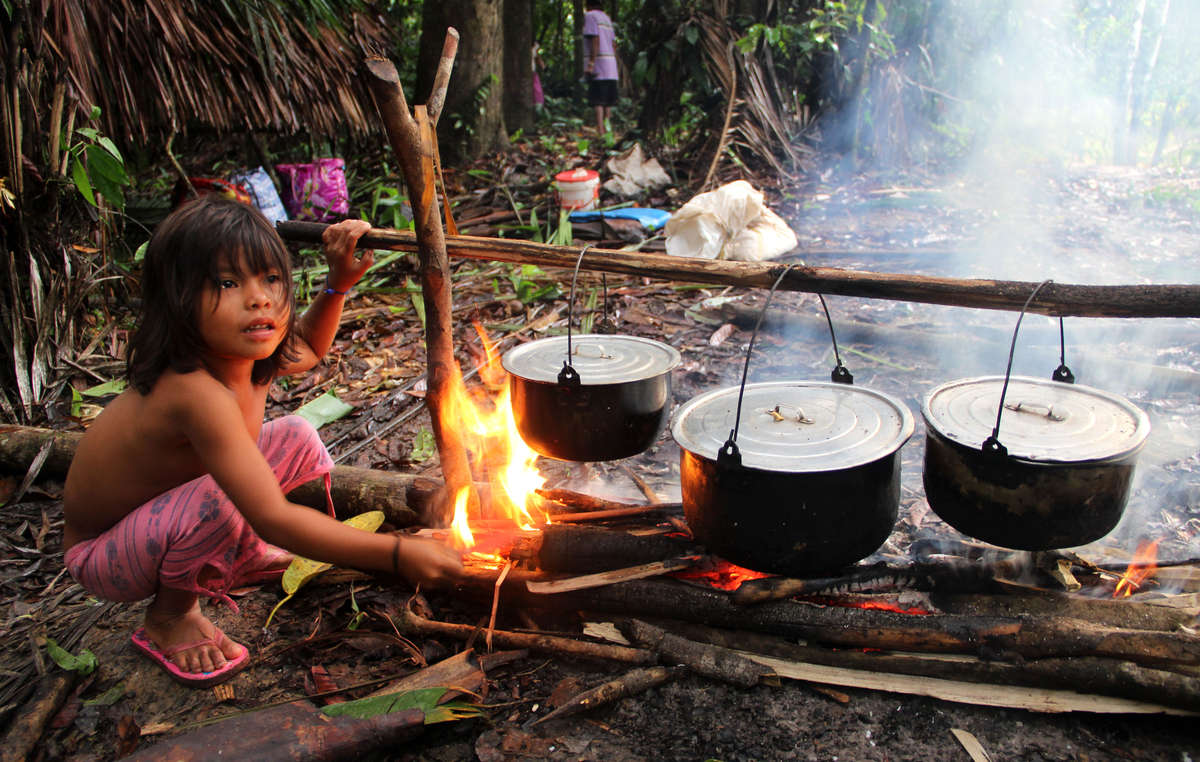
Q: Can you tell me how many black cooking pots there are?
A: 3